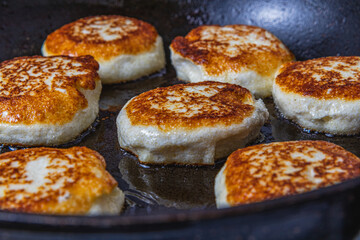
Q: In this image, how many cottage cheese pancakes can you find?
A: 7